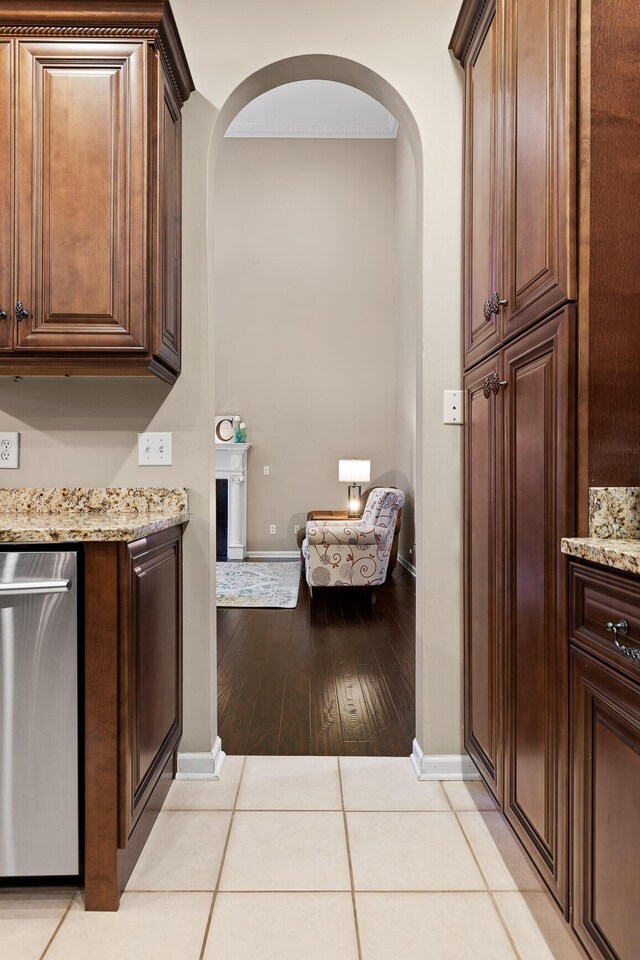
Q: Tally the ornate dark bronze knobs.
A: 6